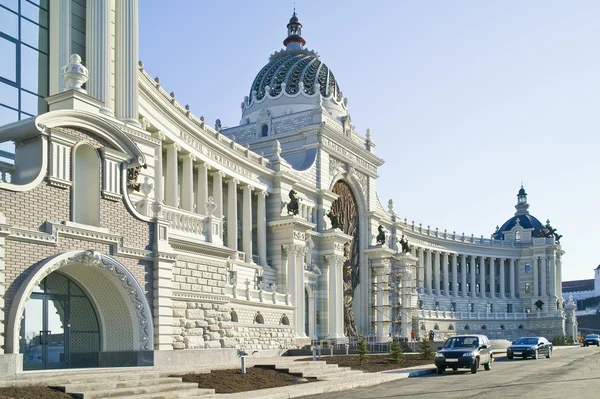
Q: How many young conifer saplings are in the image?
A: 3